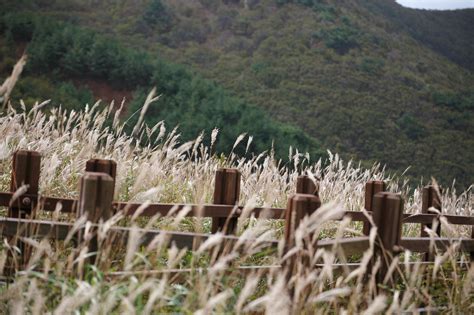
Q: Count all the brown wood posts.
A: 9